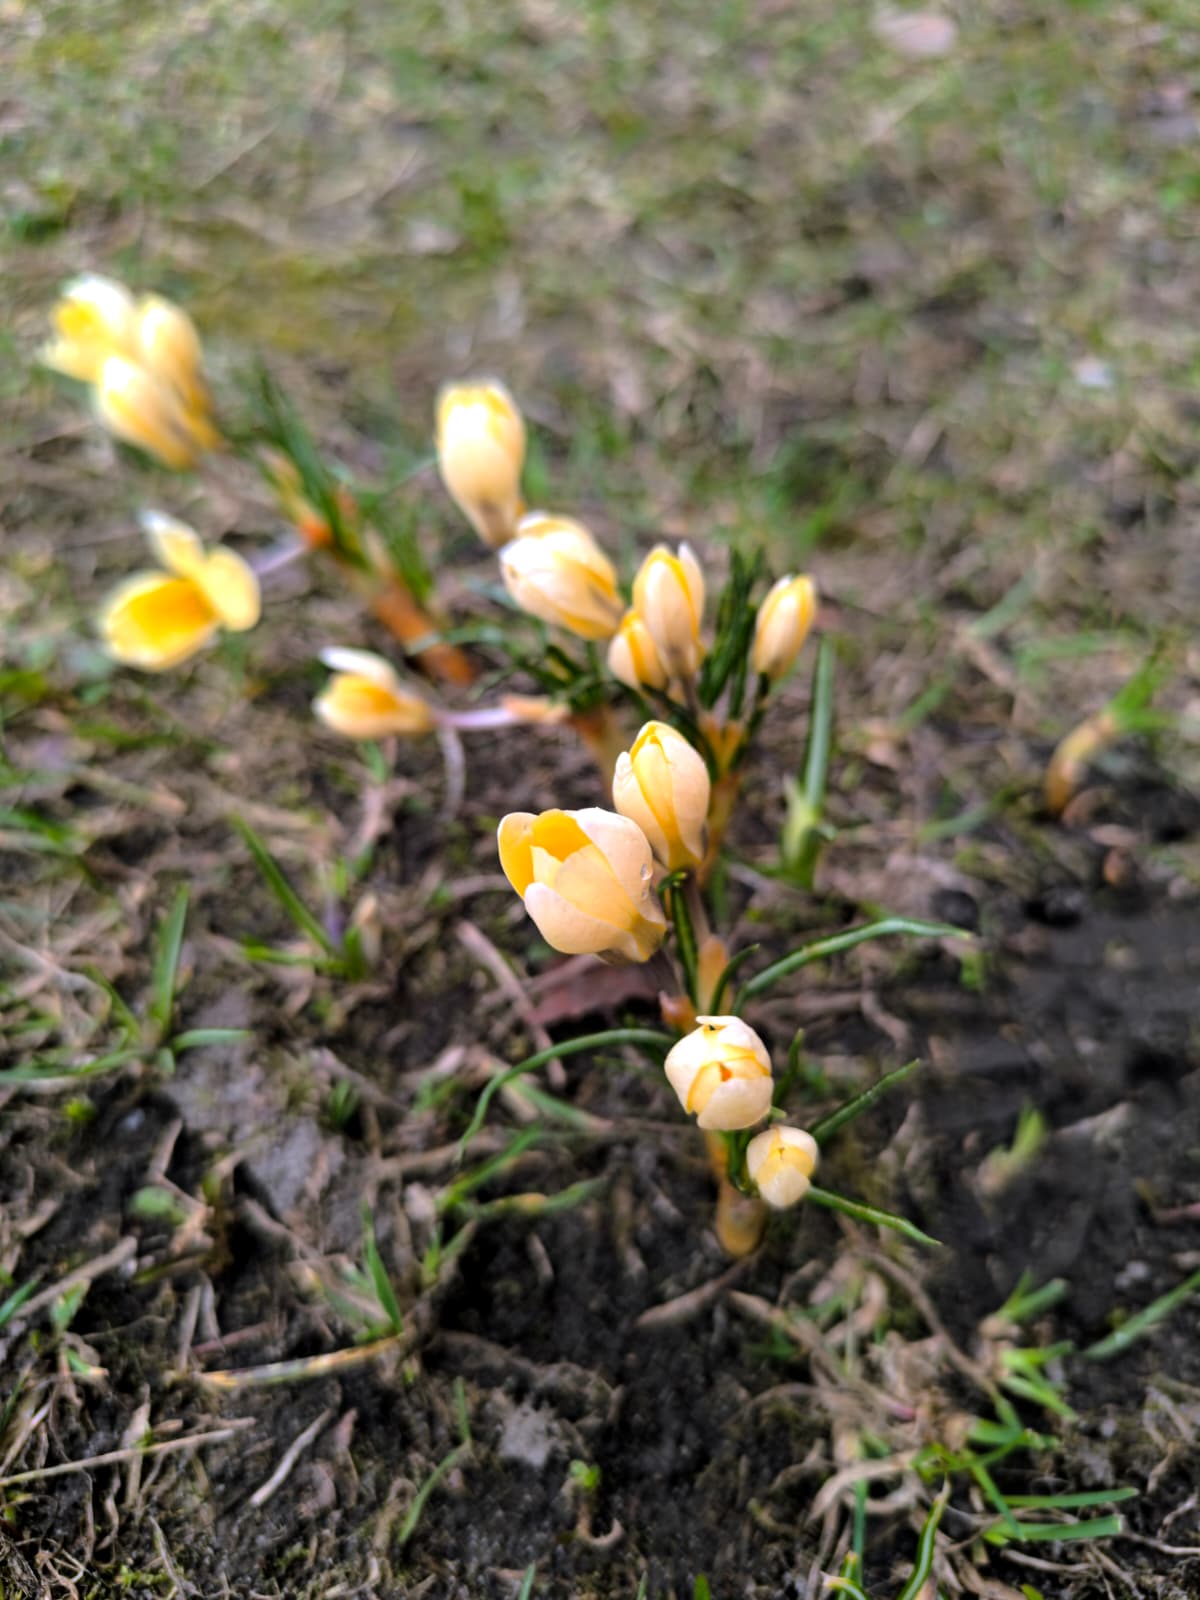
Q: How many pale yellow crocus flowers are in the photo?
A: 14